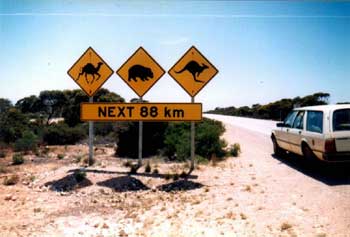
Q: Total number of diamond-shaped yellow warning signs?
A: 3